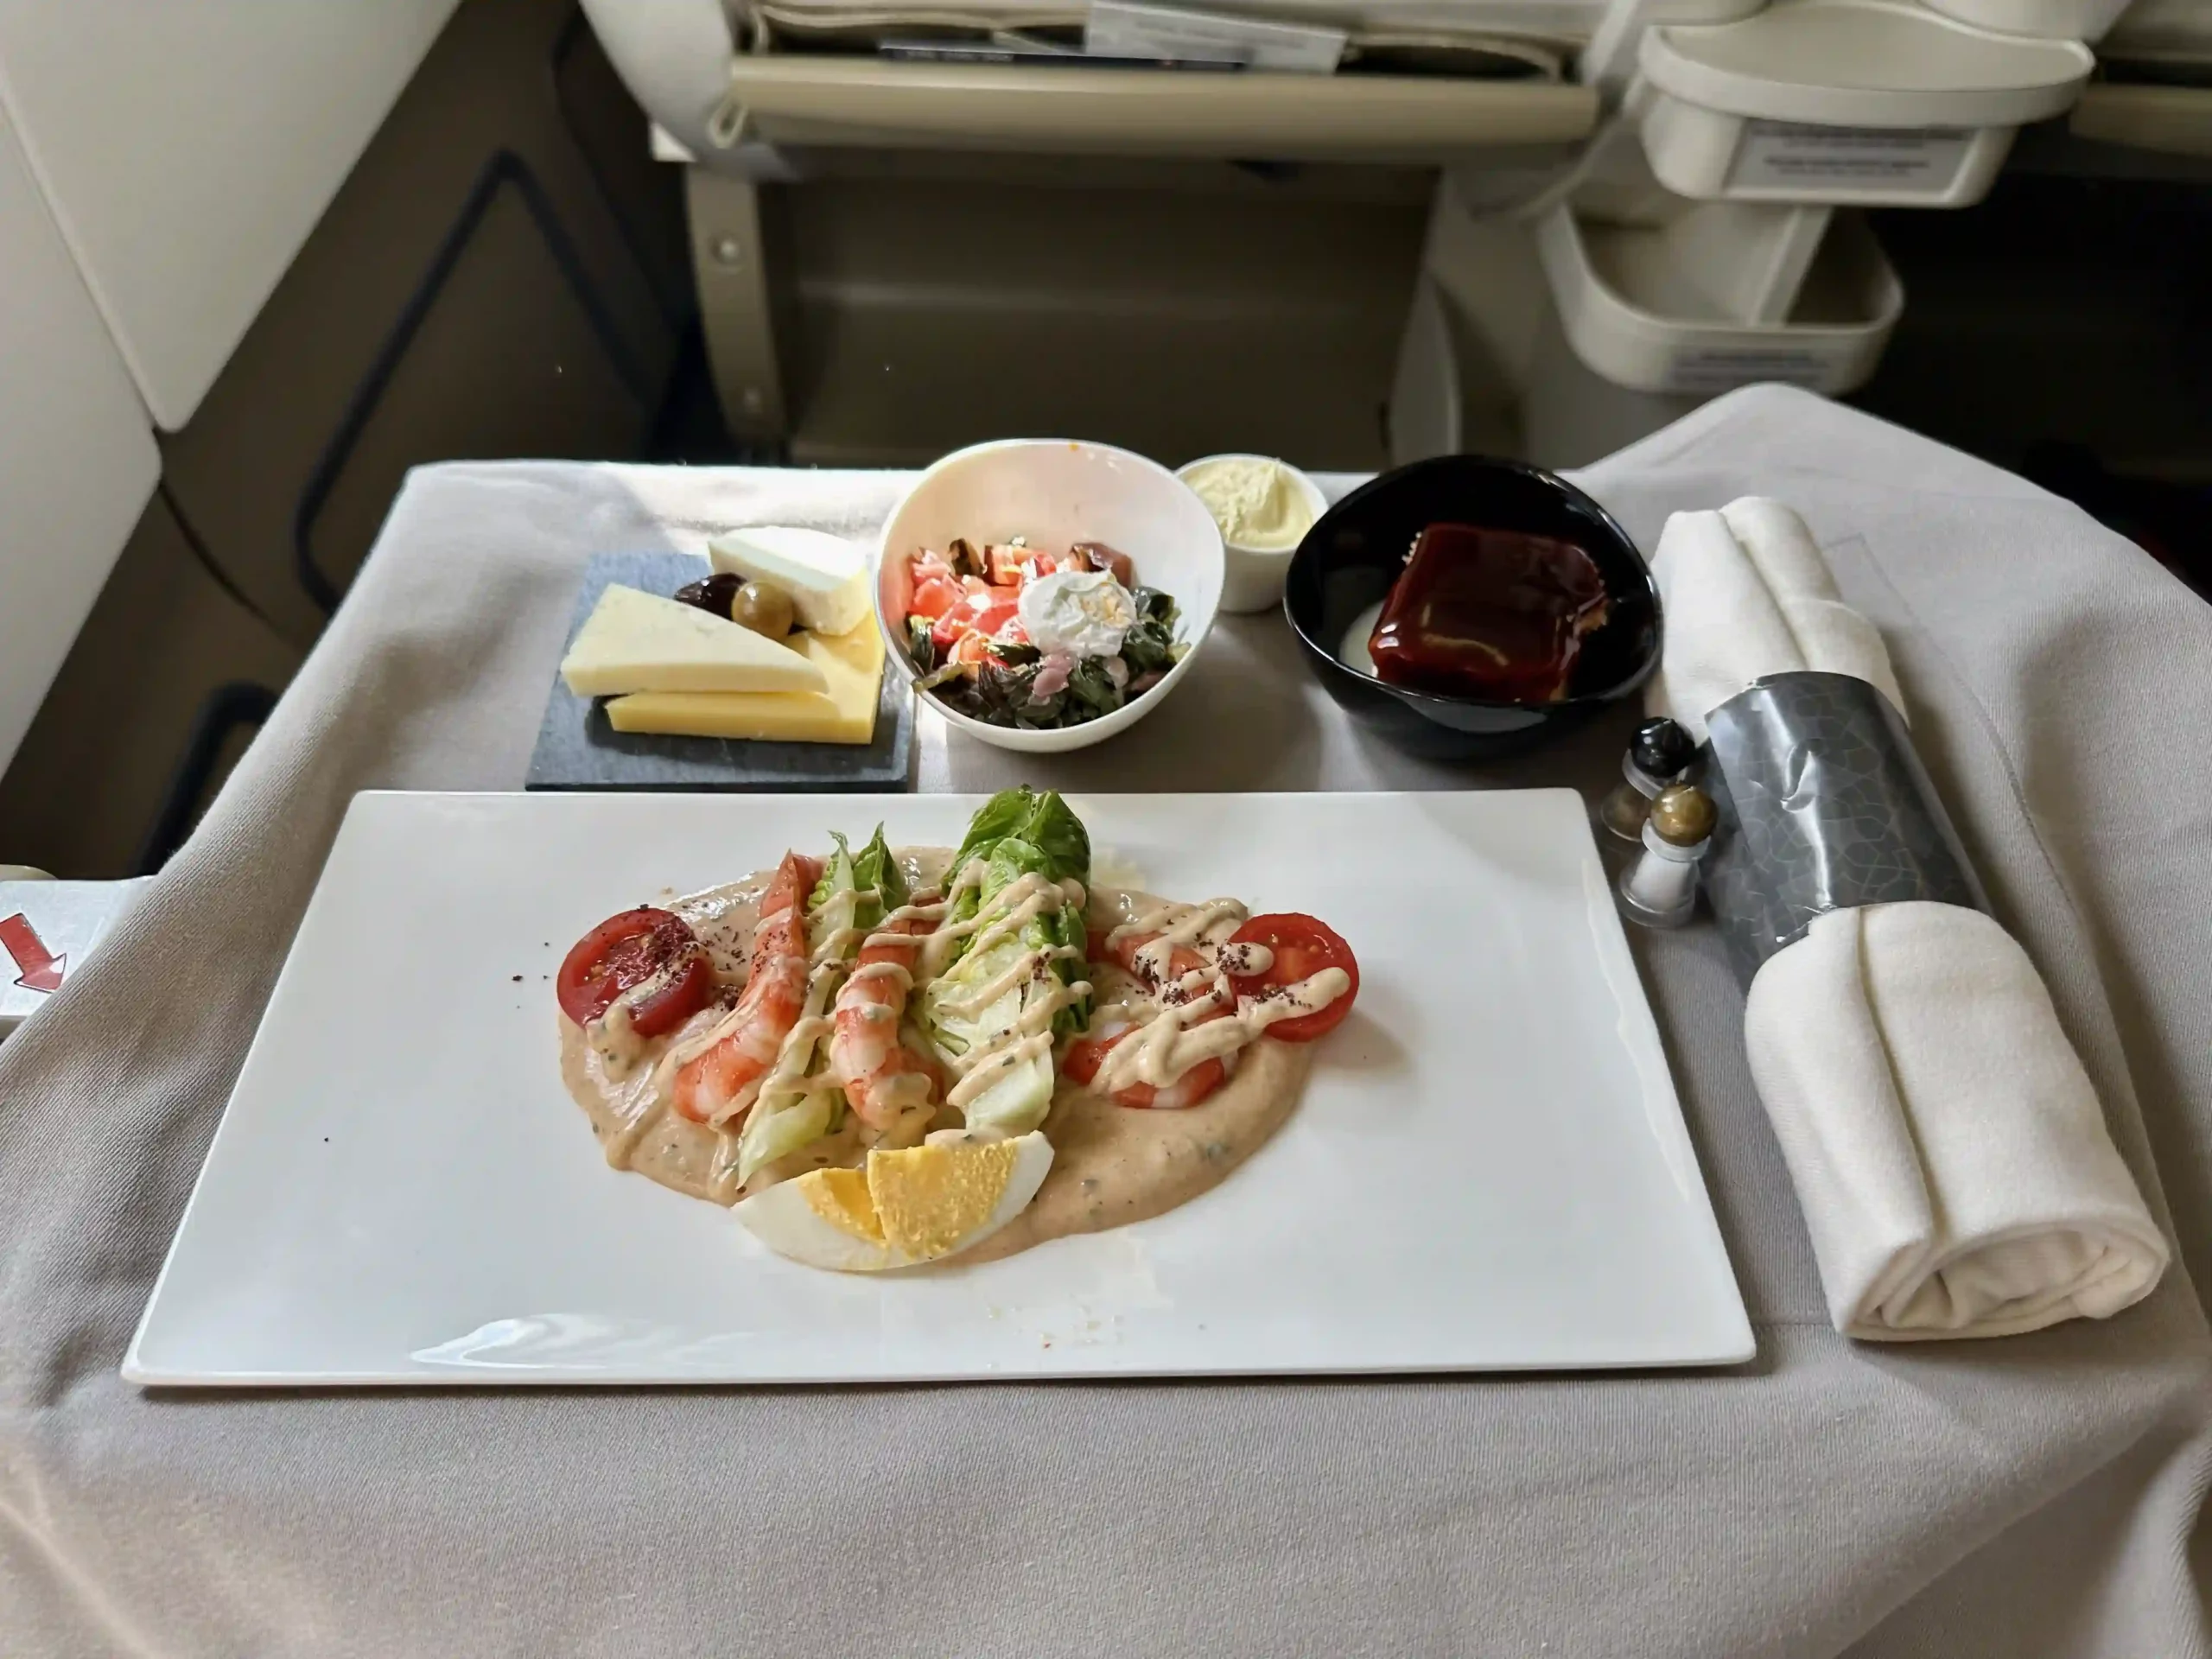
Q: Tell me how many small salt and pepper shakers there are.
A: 2